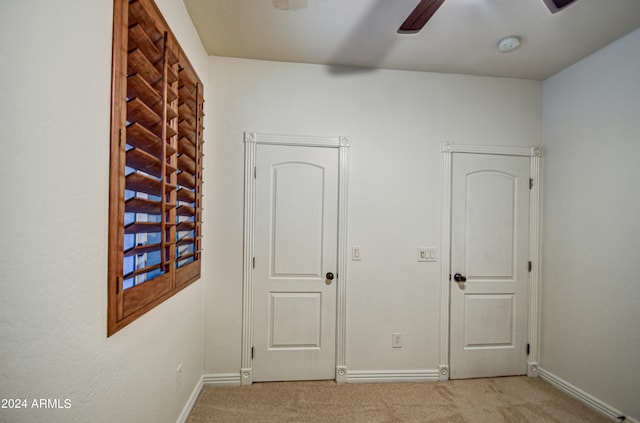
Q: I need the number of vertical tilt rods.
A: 2